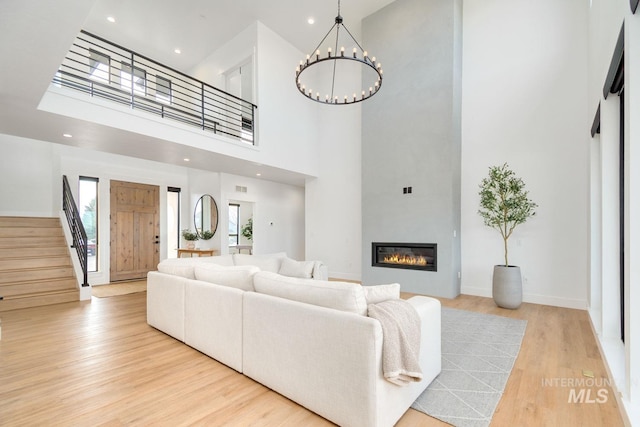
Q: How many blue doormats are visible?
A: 0